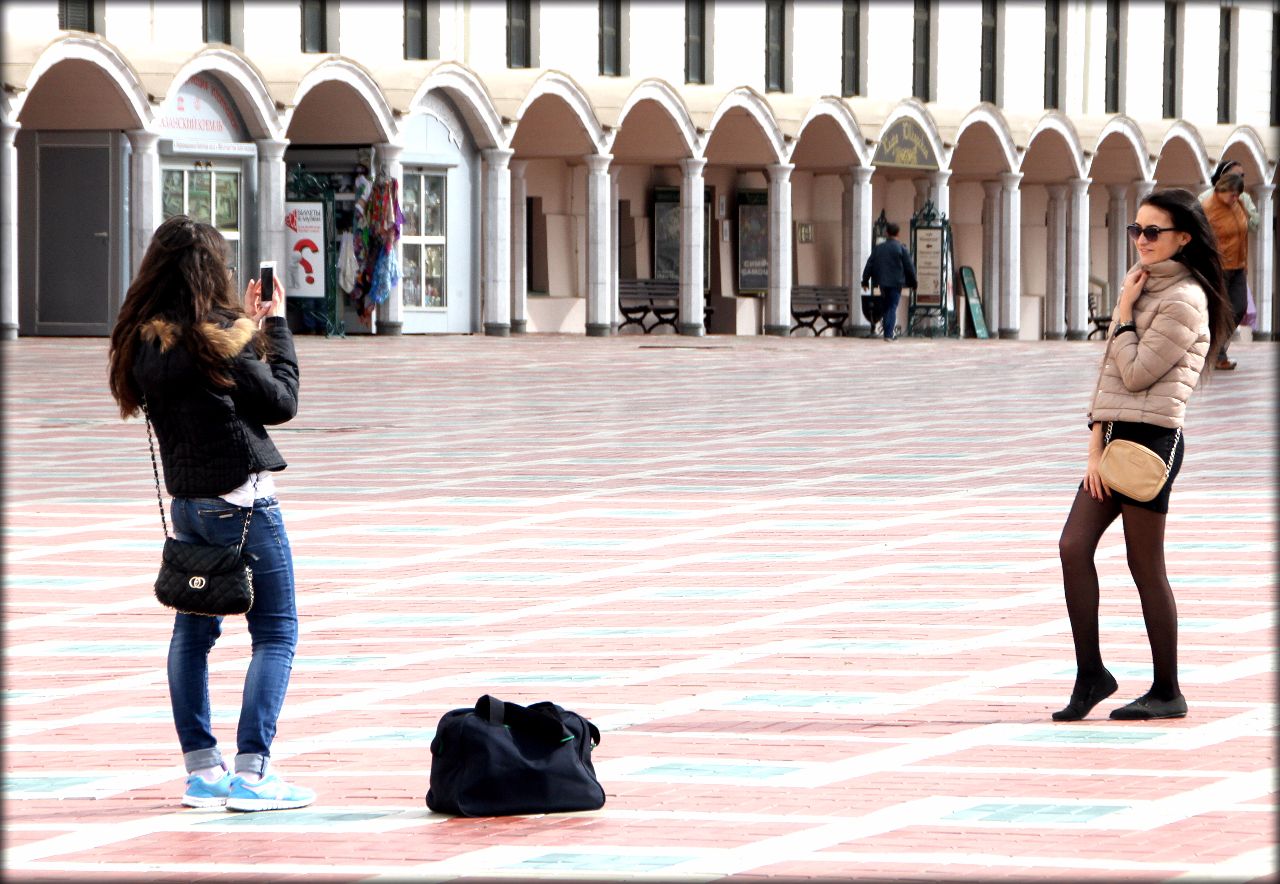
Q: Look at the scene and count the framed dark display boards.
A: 2